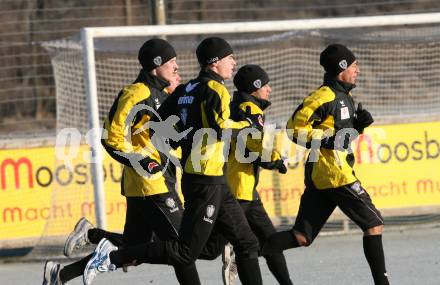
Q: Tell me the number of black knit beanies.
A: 4